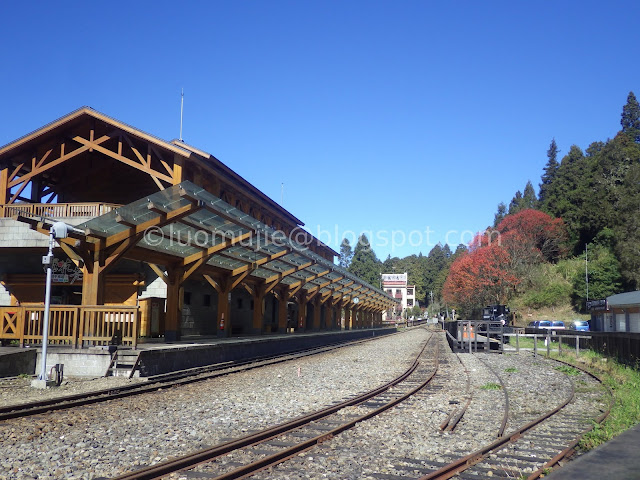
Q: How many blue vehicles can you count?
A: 3